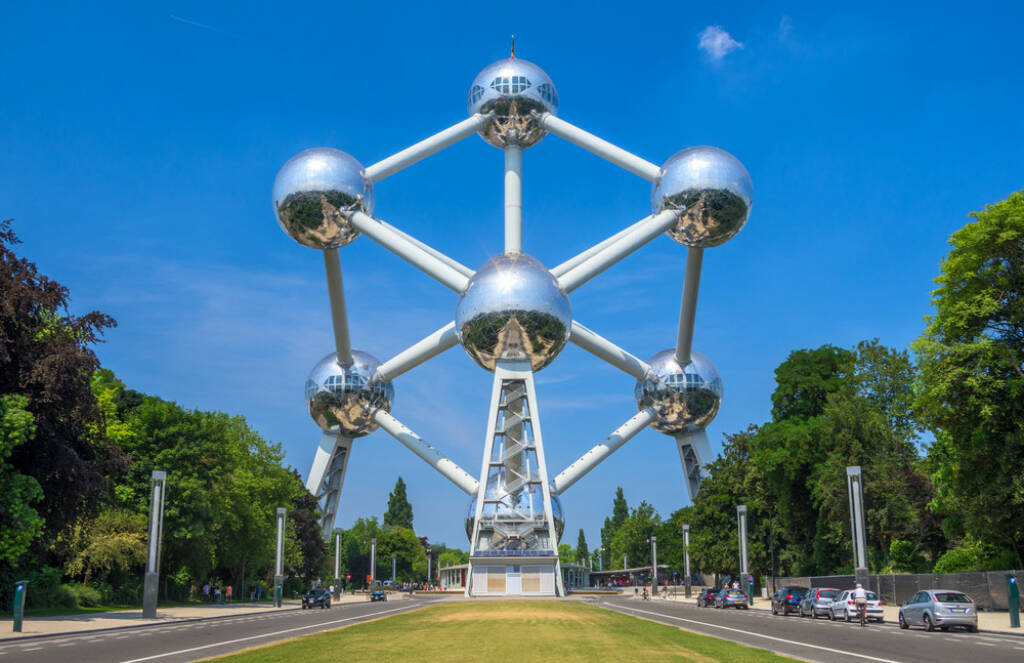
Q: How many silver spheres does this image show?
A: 7